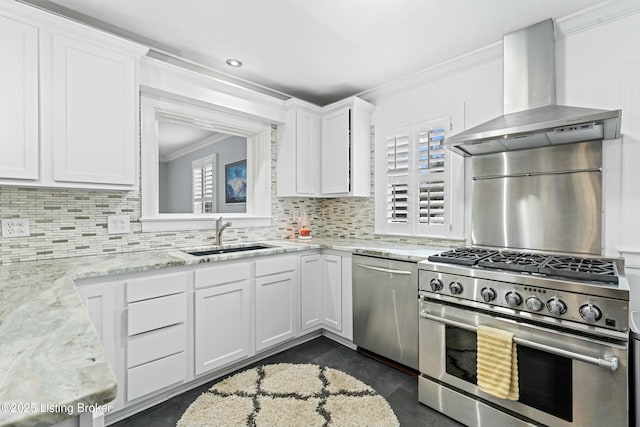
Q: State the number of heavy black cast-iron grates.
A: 3